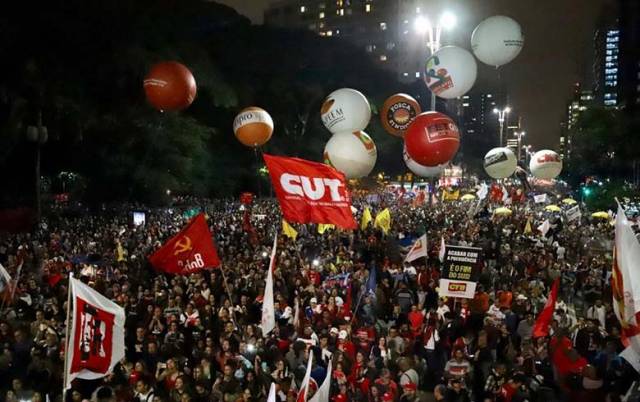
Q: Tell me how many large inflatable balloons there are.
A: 11